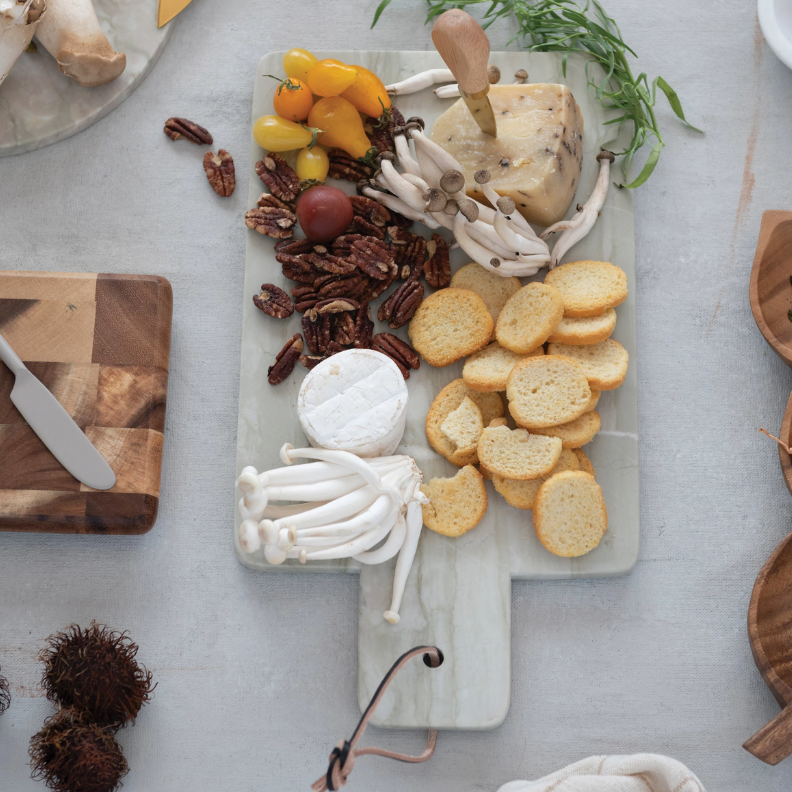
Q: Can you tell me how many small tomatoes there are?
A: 8